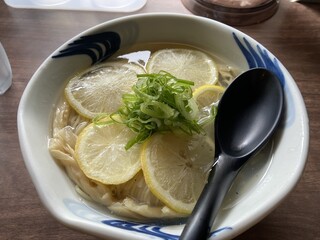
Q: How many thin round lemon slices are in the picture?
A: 5